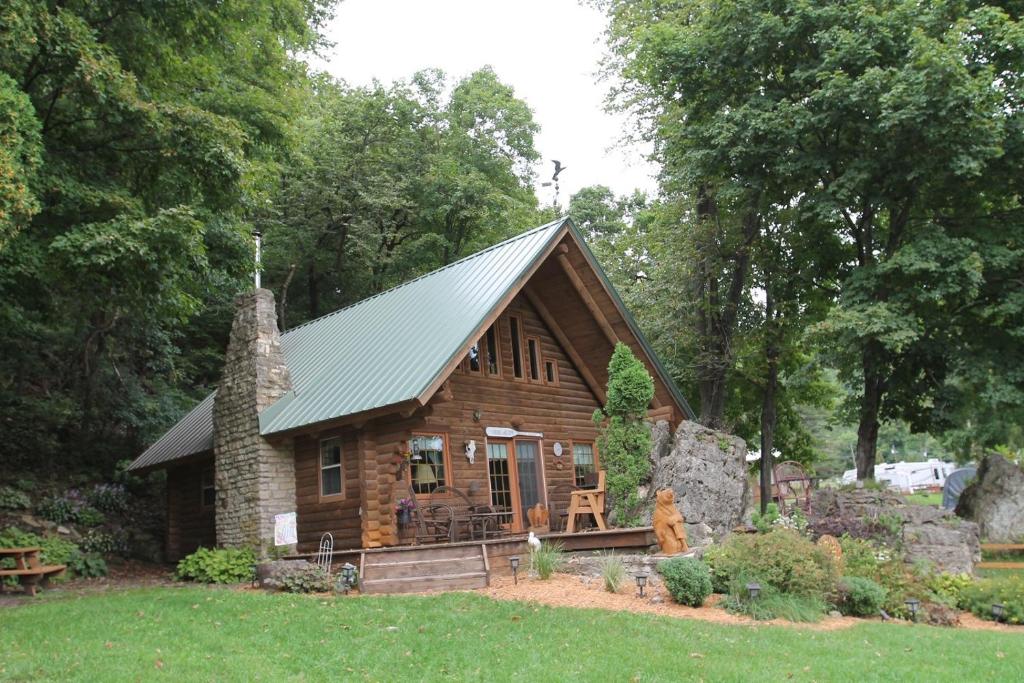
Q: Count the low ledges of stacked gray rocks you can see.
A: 1